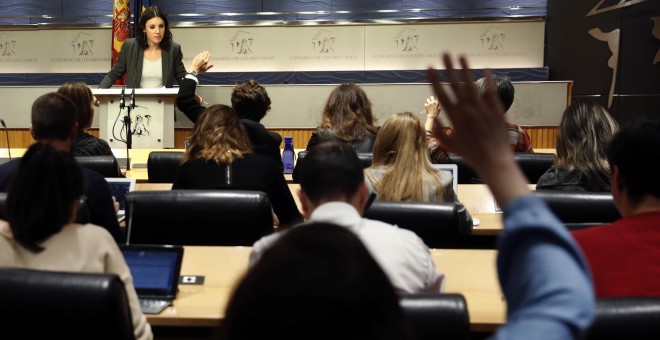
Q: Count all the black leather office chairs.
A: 11